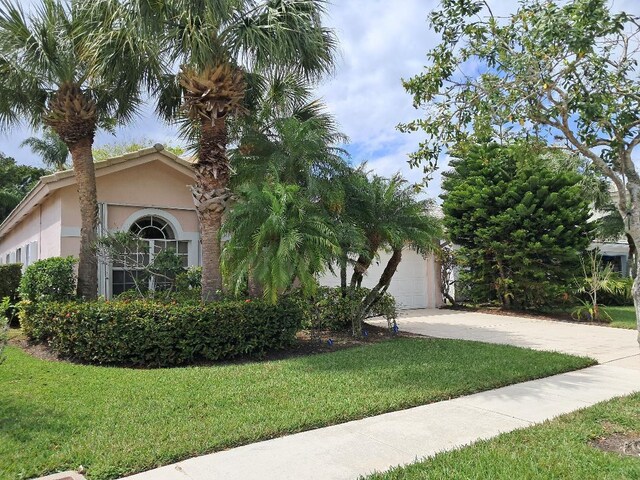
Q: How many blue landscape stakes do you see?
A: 3